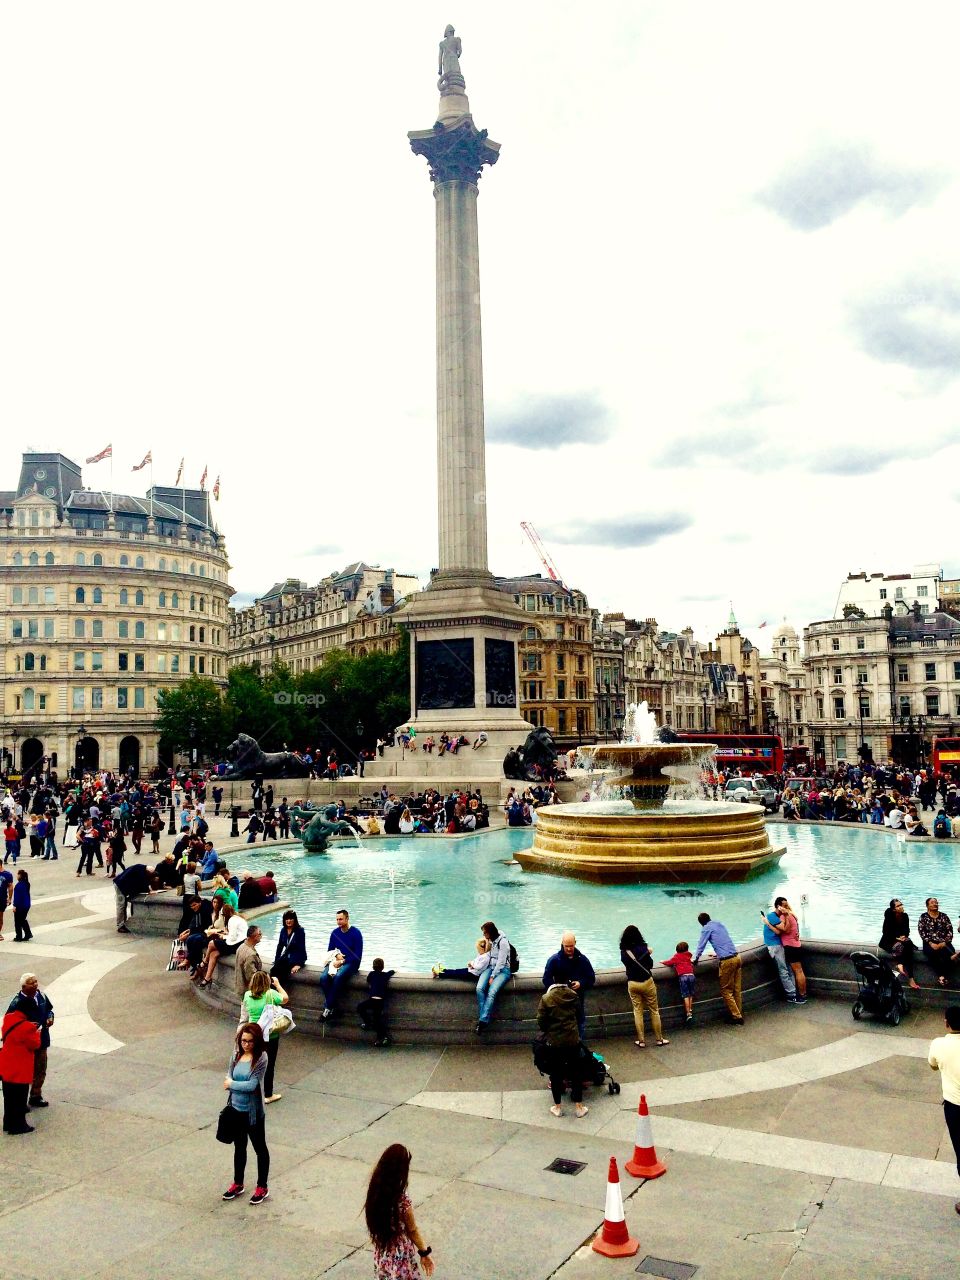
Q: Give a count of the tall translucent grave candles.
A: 0